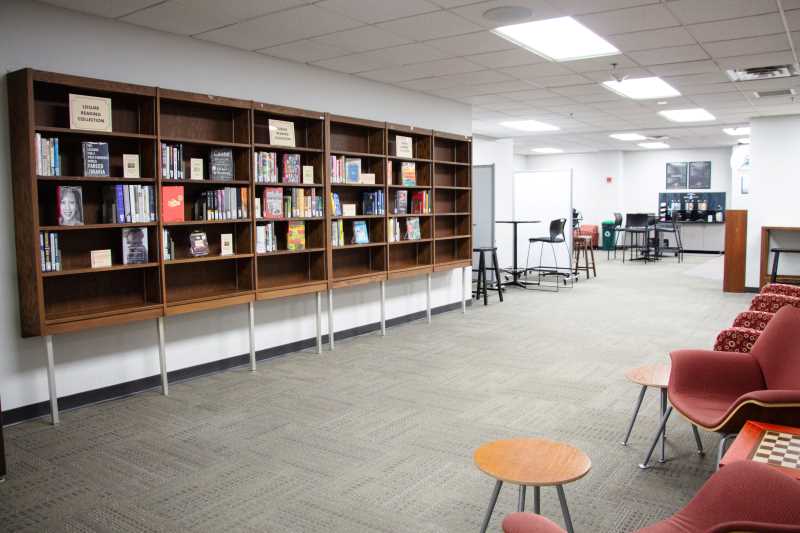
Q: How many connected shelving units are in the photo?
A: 6